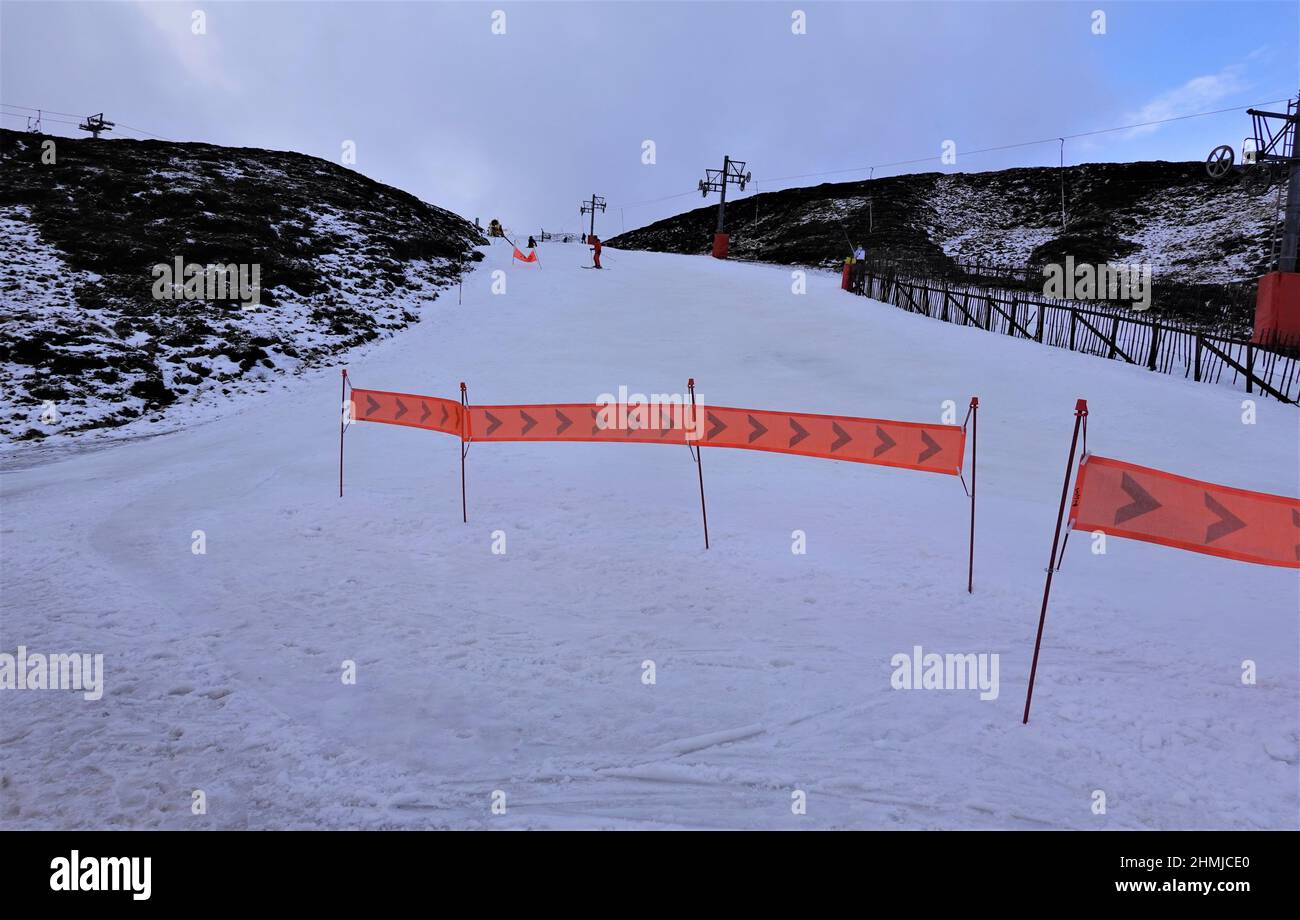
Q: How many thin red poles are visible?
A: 5